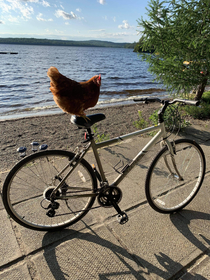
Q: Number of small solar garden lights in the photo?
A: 3